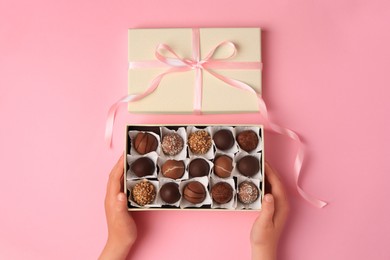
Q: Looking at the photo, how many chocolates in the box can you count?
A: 15